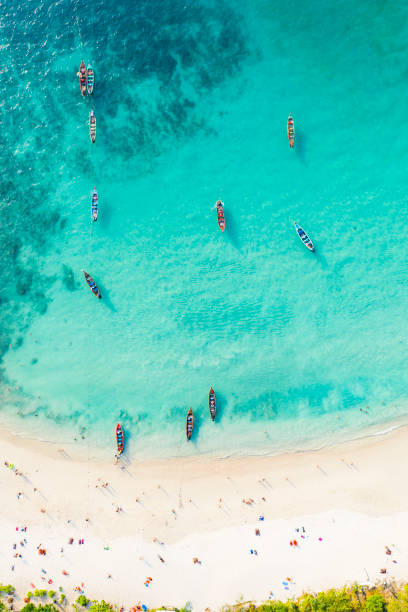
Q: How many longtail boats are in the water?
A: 11